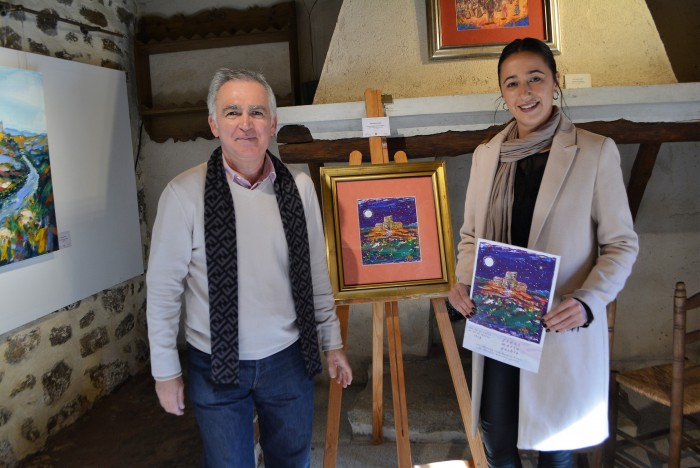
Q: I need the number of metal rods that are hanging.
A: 1